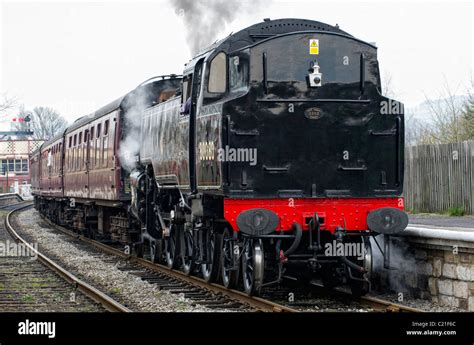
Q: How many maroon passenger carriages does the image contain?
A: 3